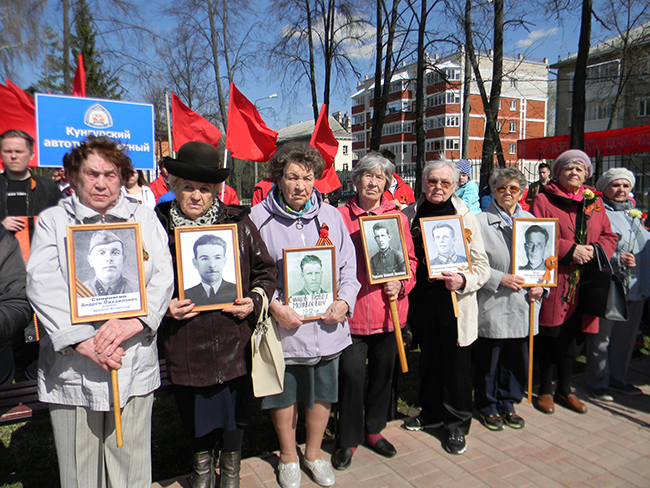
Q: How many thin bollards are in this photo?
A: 0